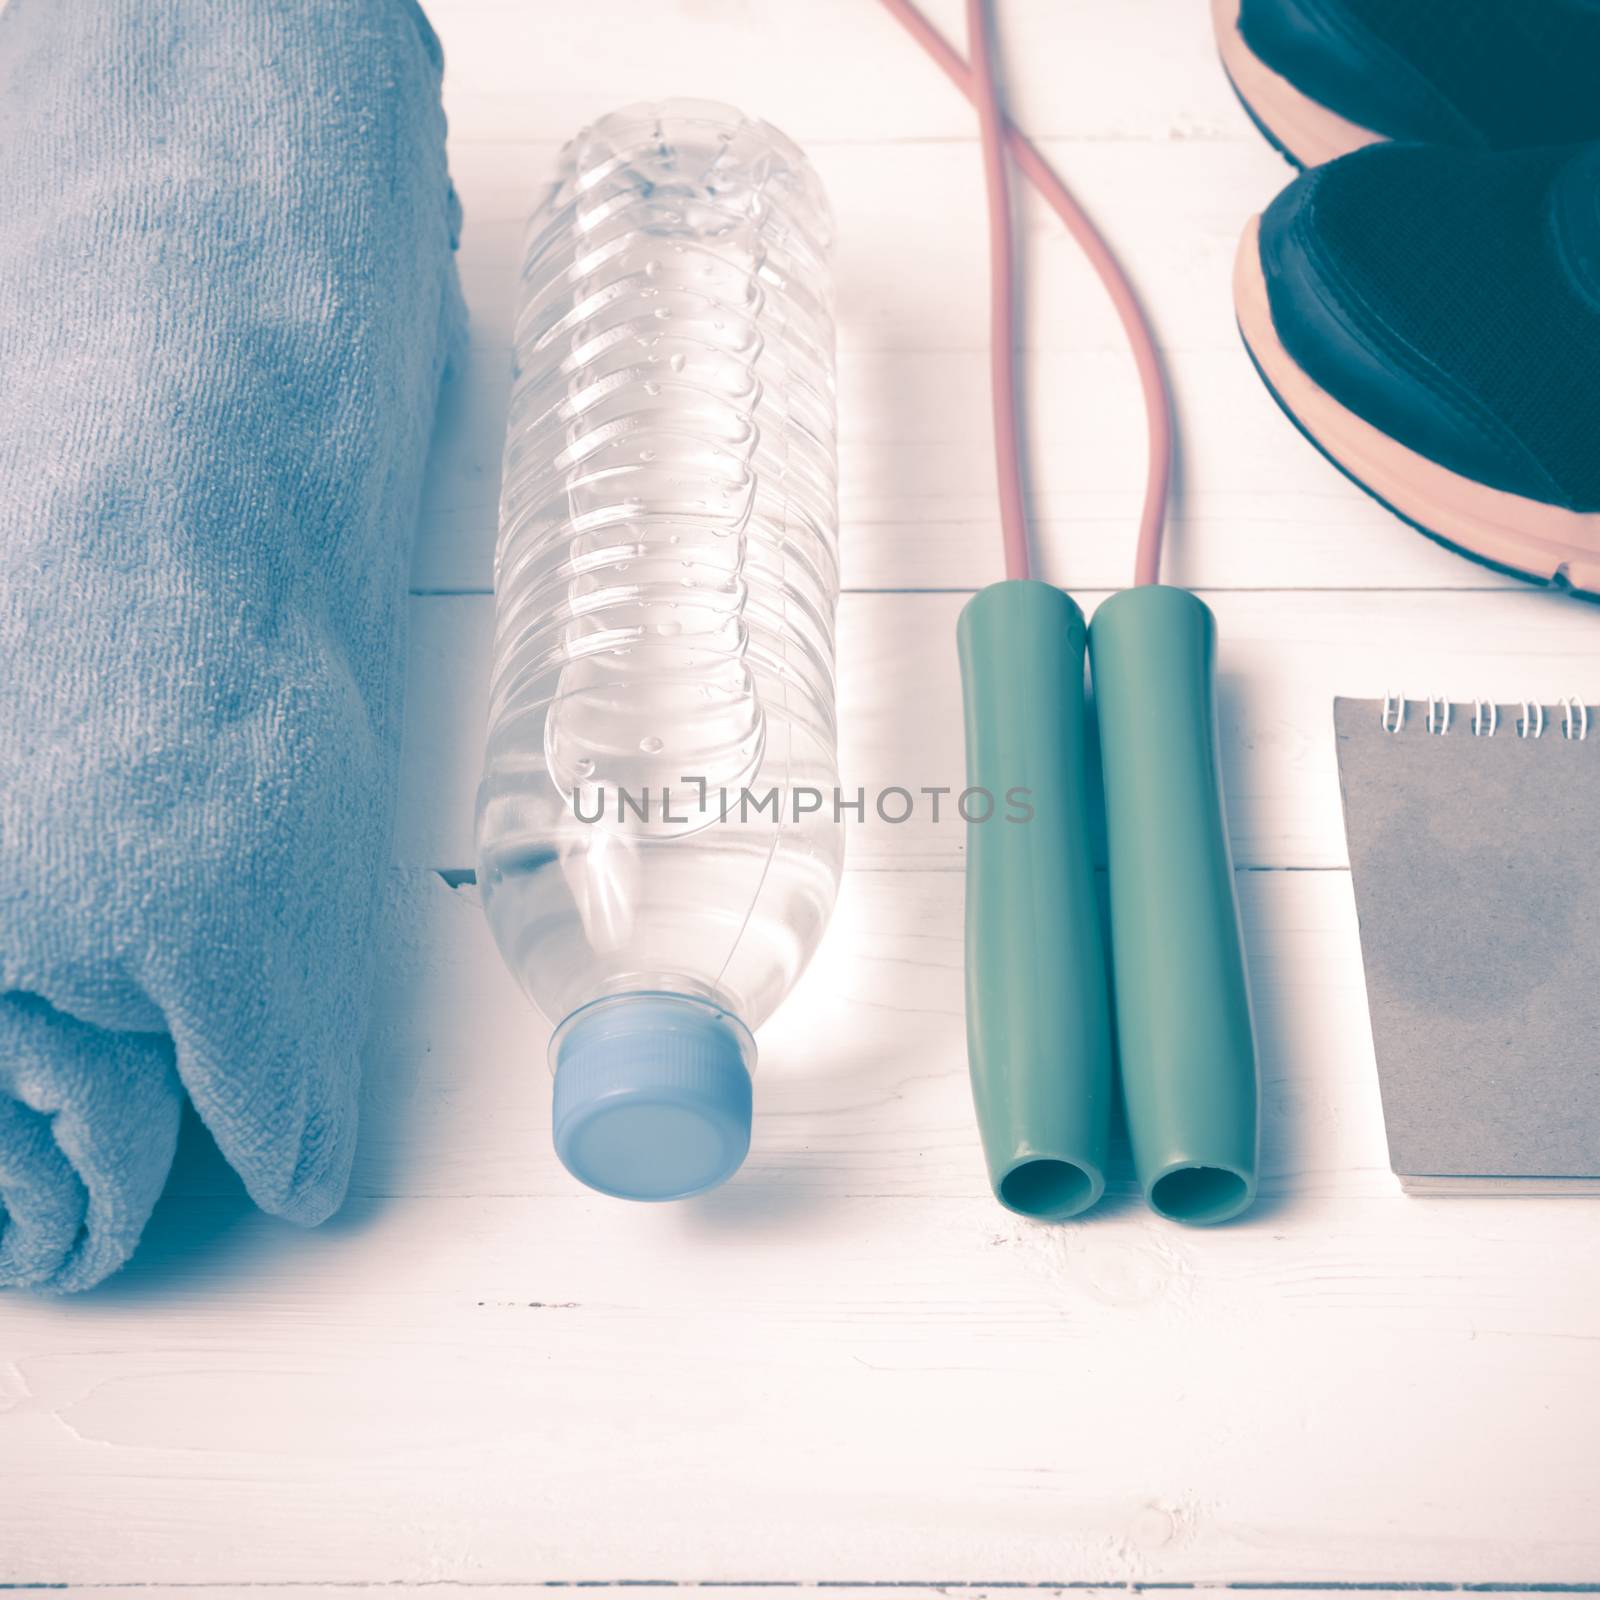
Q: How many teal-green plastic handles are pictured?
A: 2